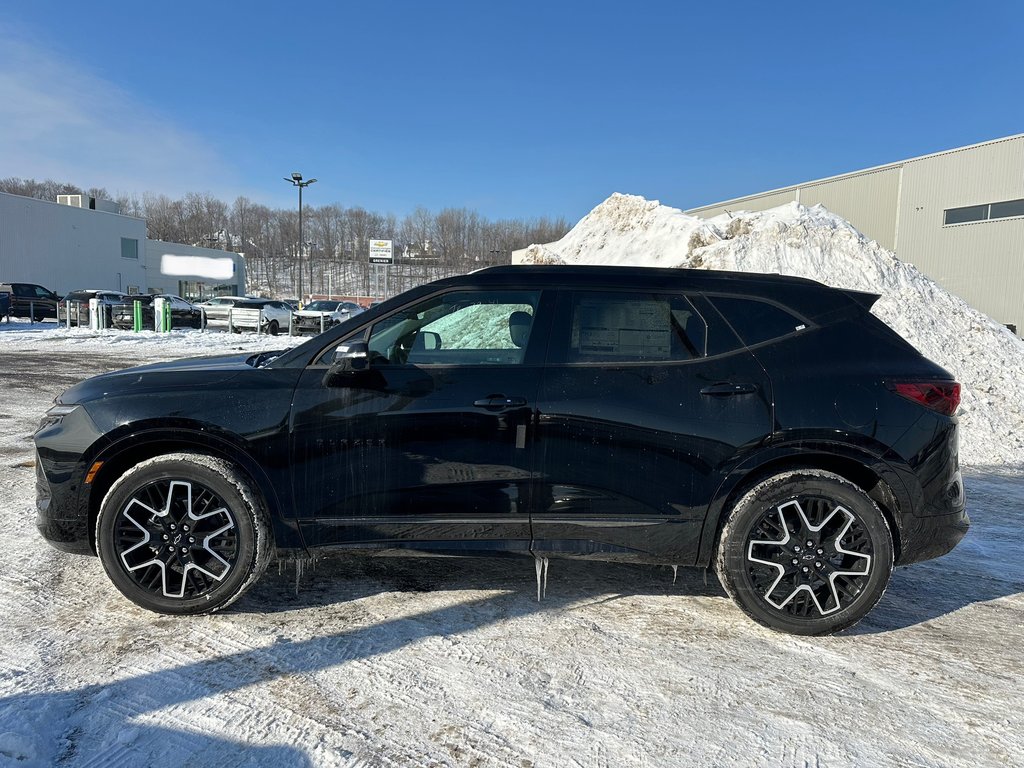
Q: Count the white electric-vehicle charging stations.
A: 2